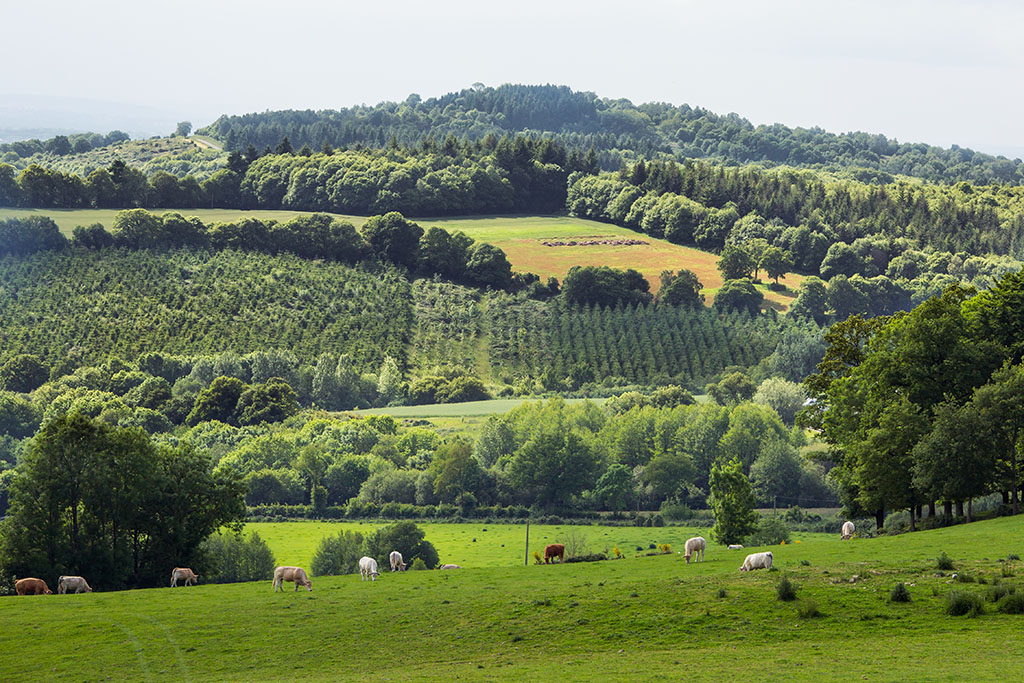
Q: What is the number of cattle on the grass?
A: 12